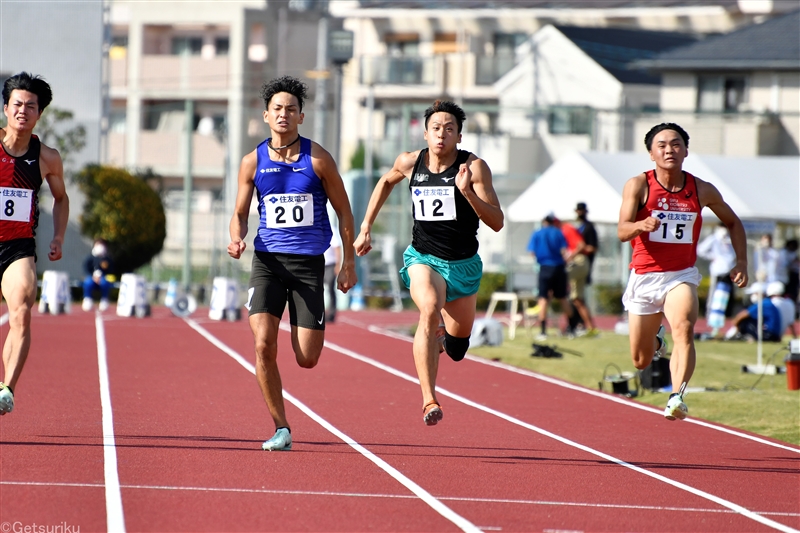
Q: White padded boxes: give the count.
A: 3